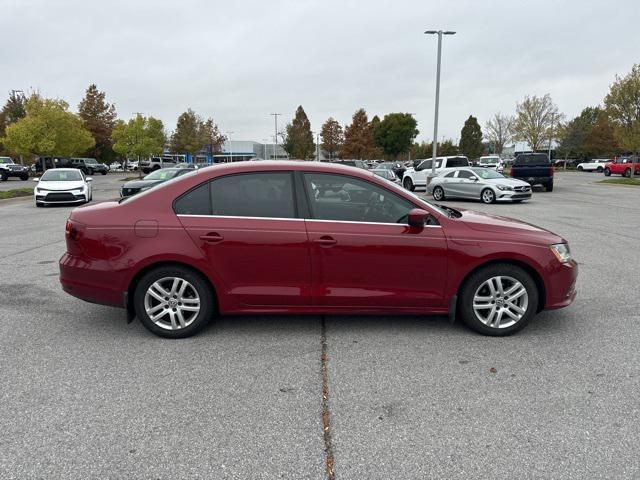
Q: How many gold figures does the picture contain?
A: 0